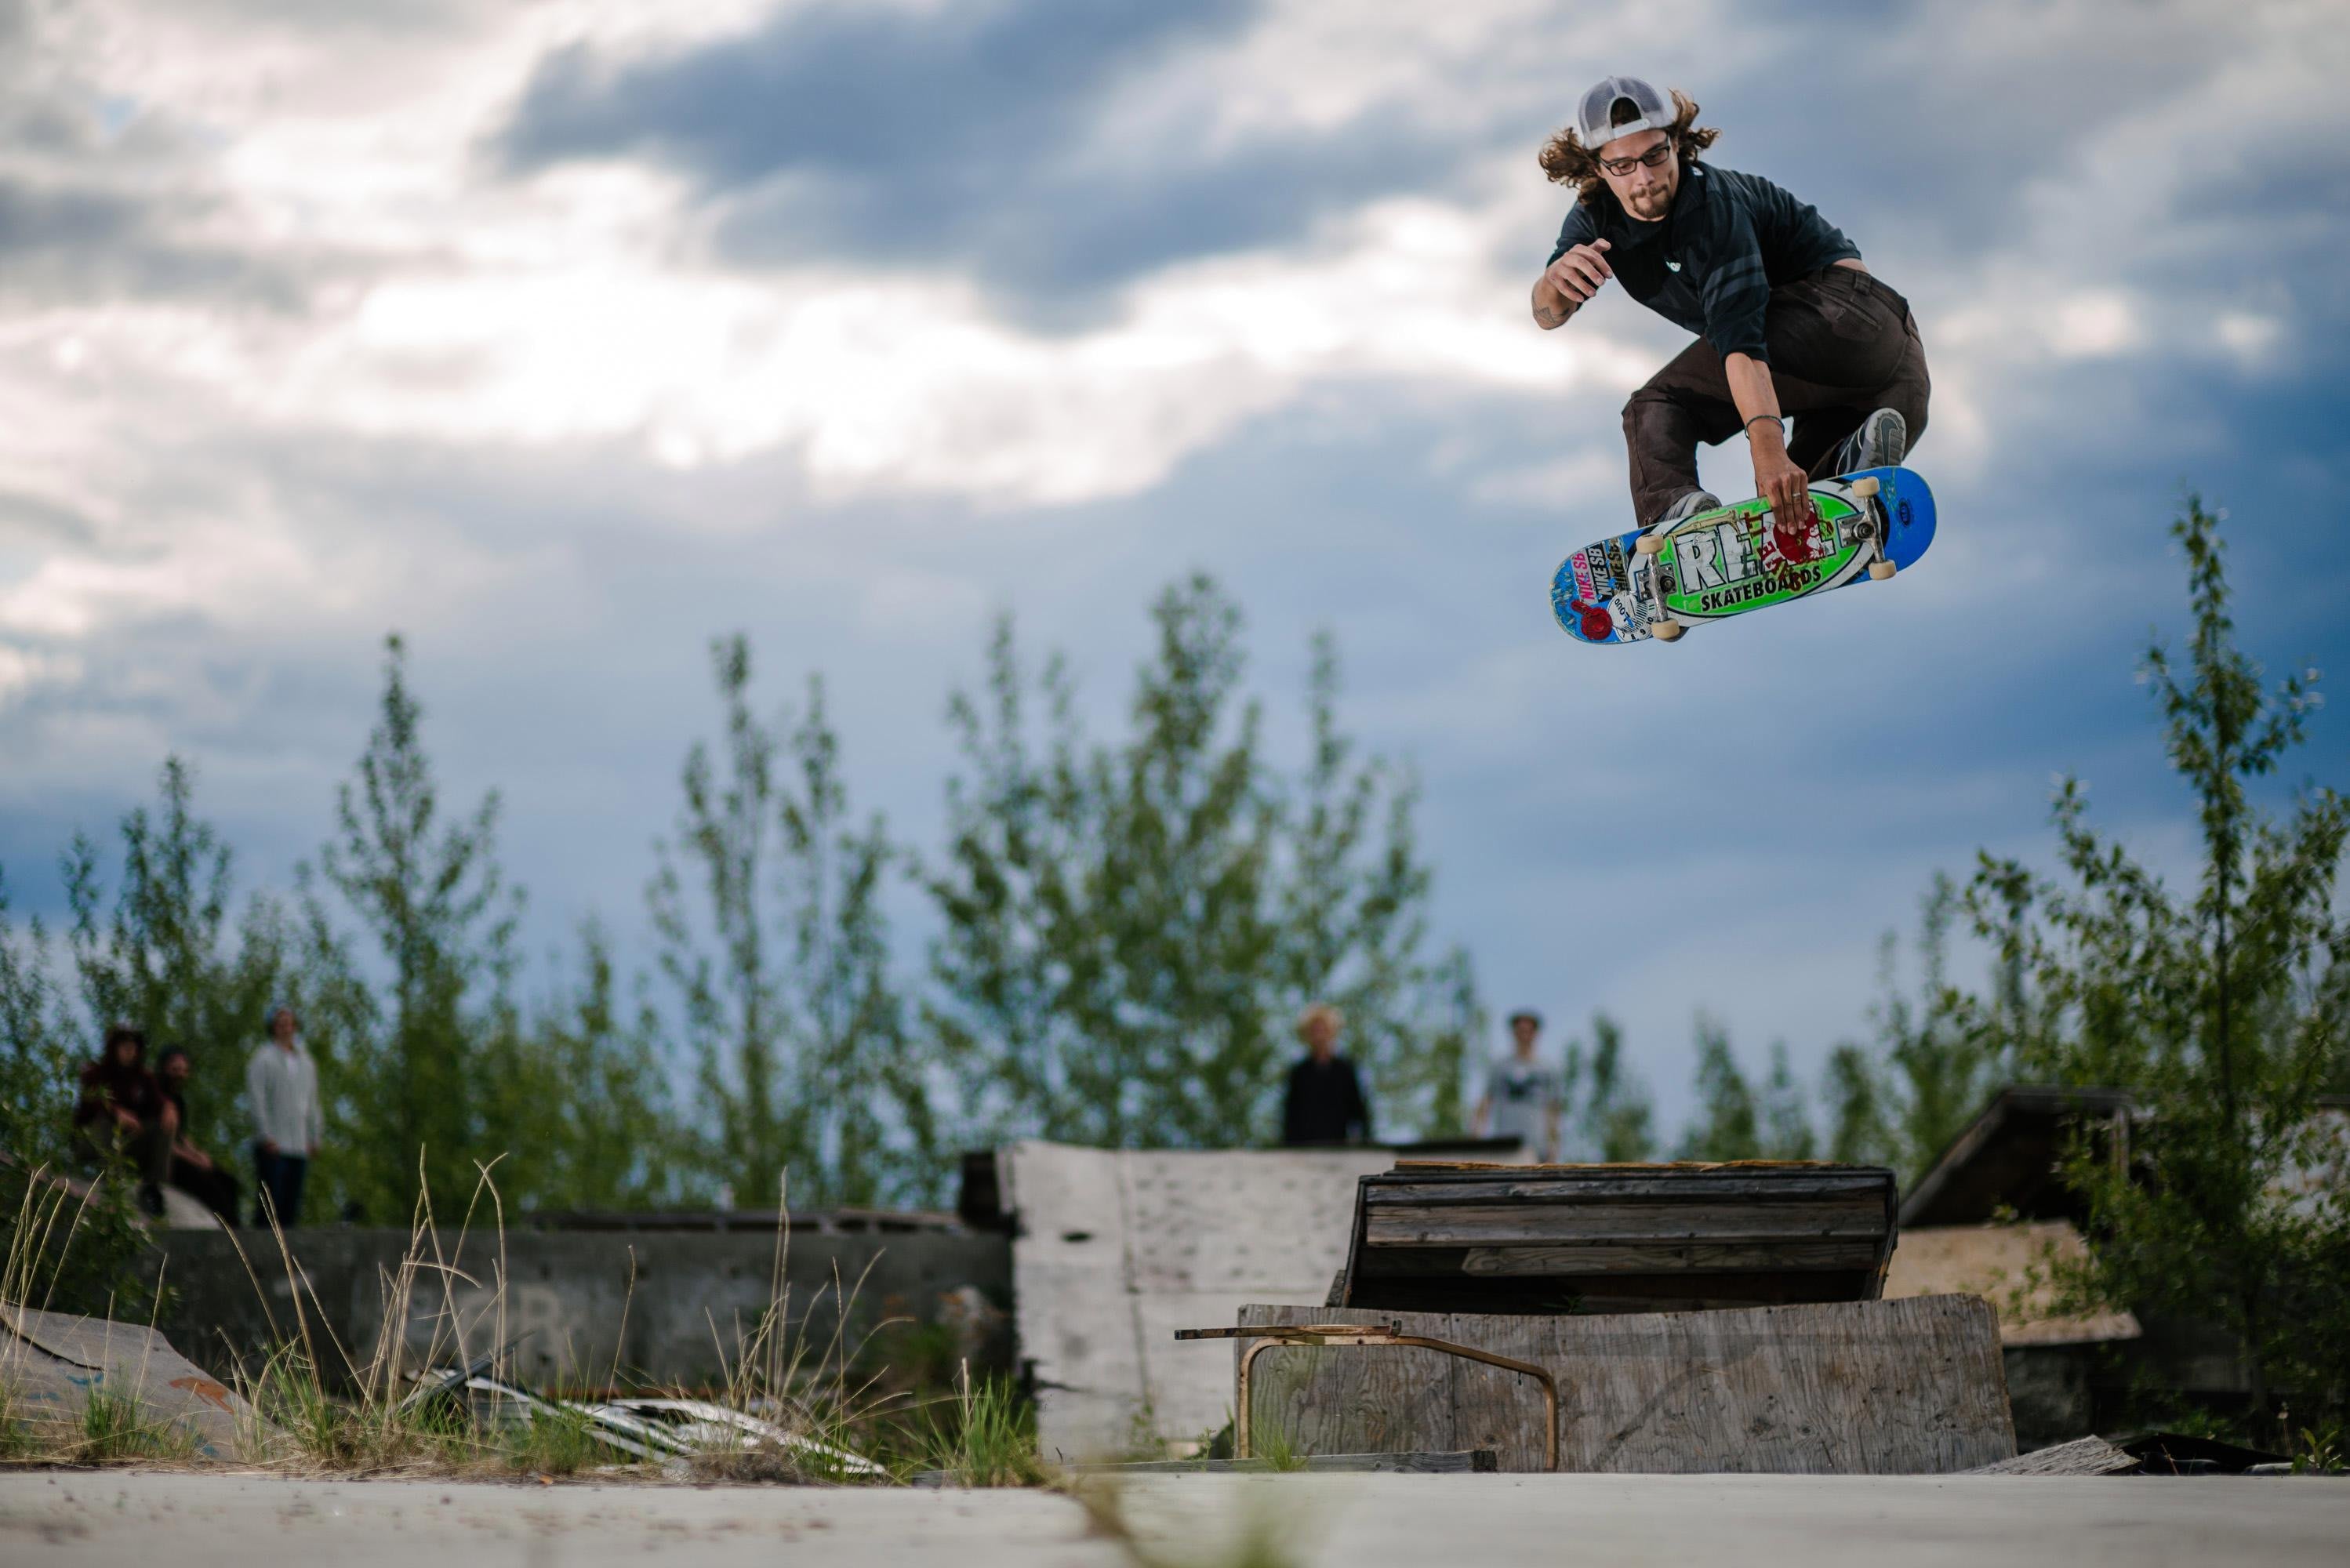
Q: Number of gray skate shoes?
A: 2